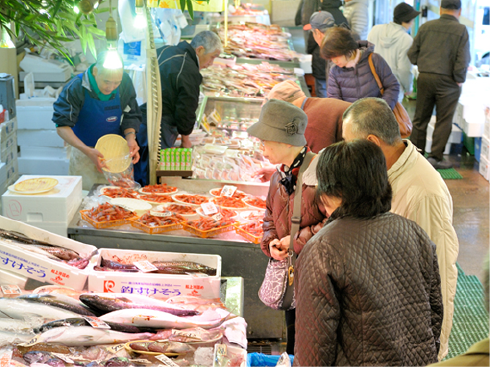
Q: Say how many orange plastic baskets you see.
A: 4